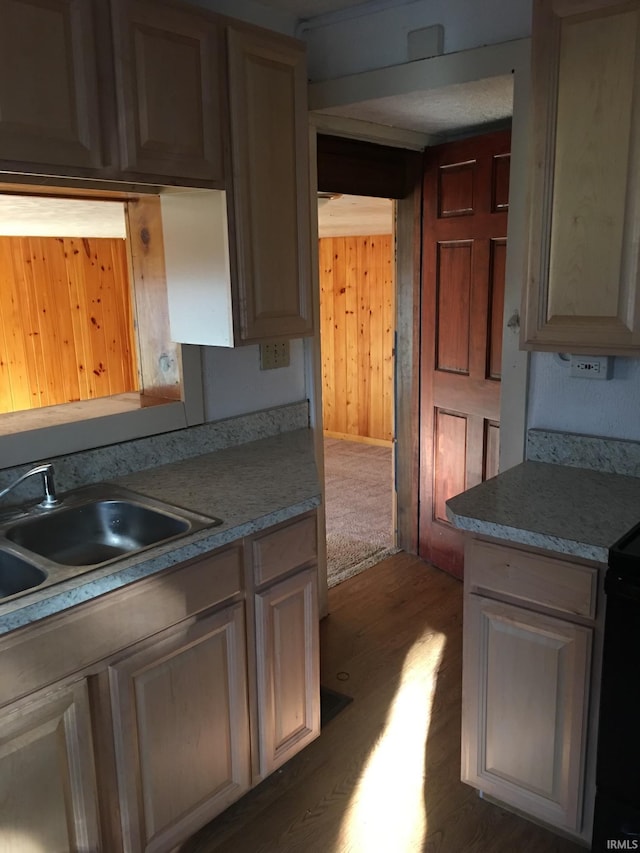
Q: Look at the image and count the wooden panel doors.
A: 1